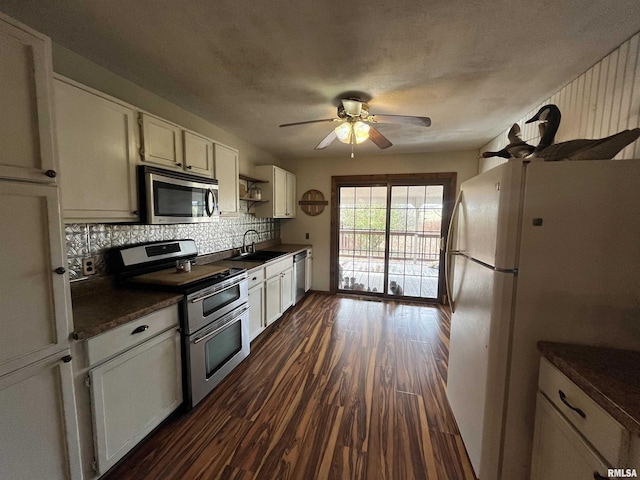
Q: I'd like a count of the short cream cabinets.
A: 2